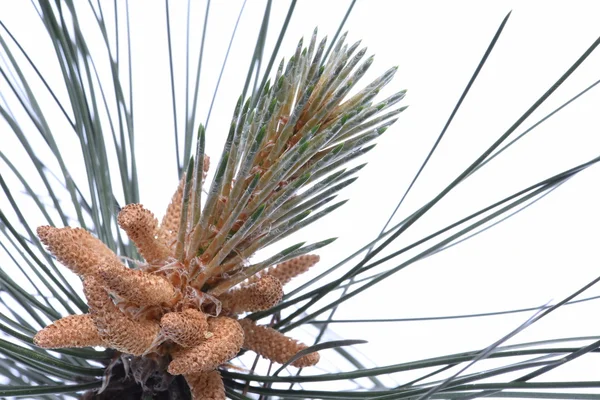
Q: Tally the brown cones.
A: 12